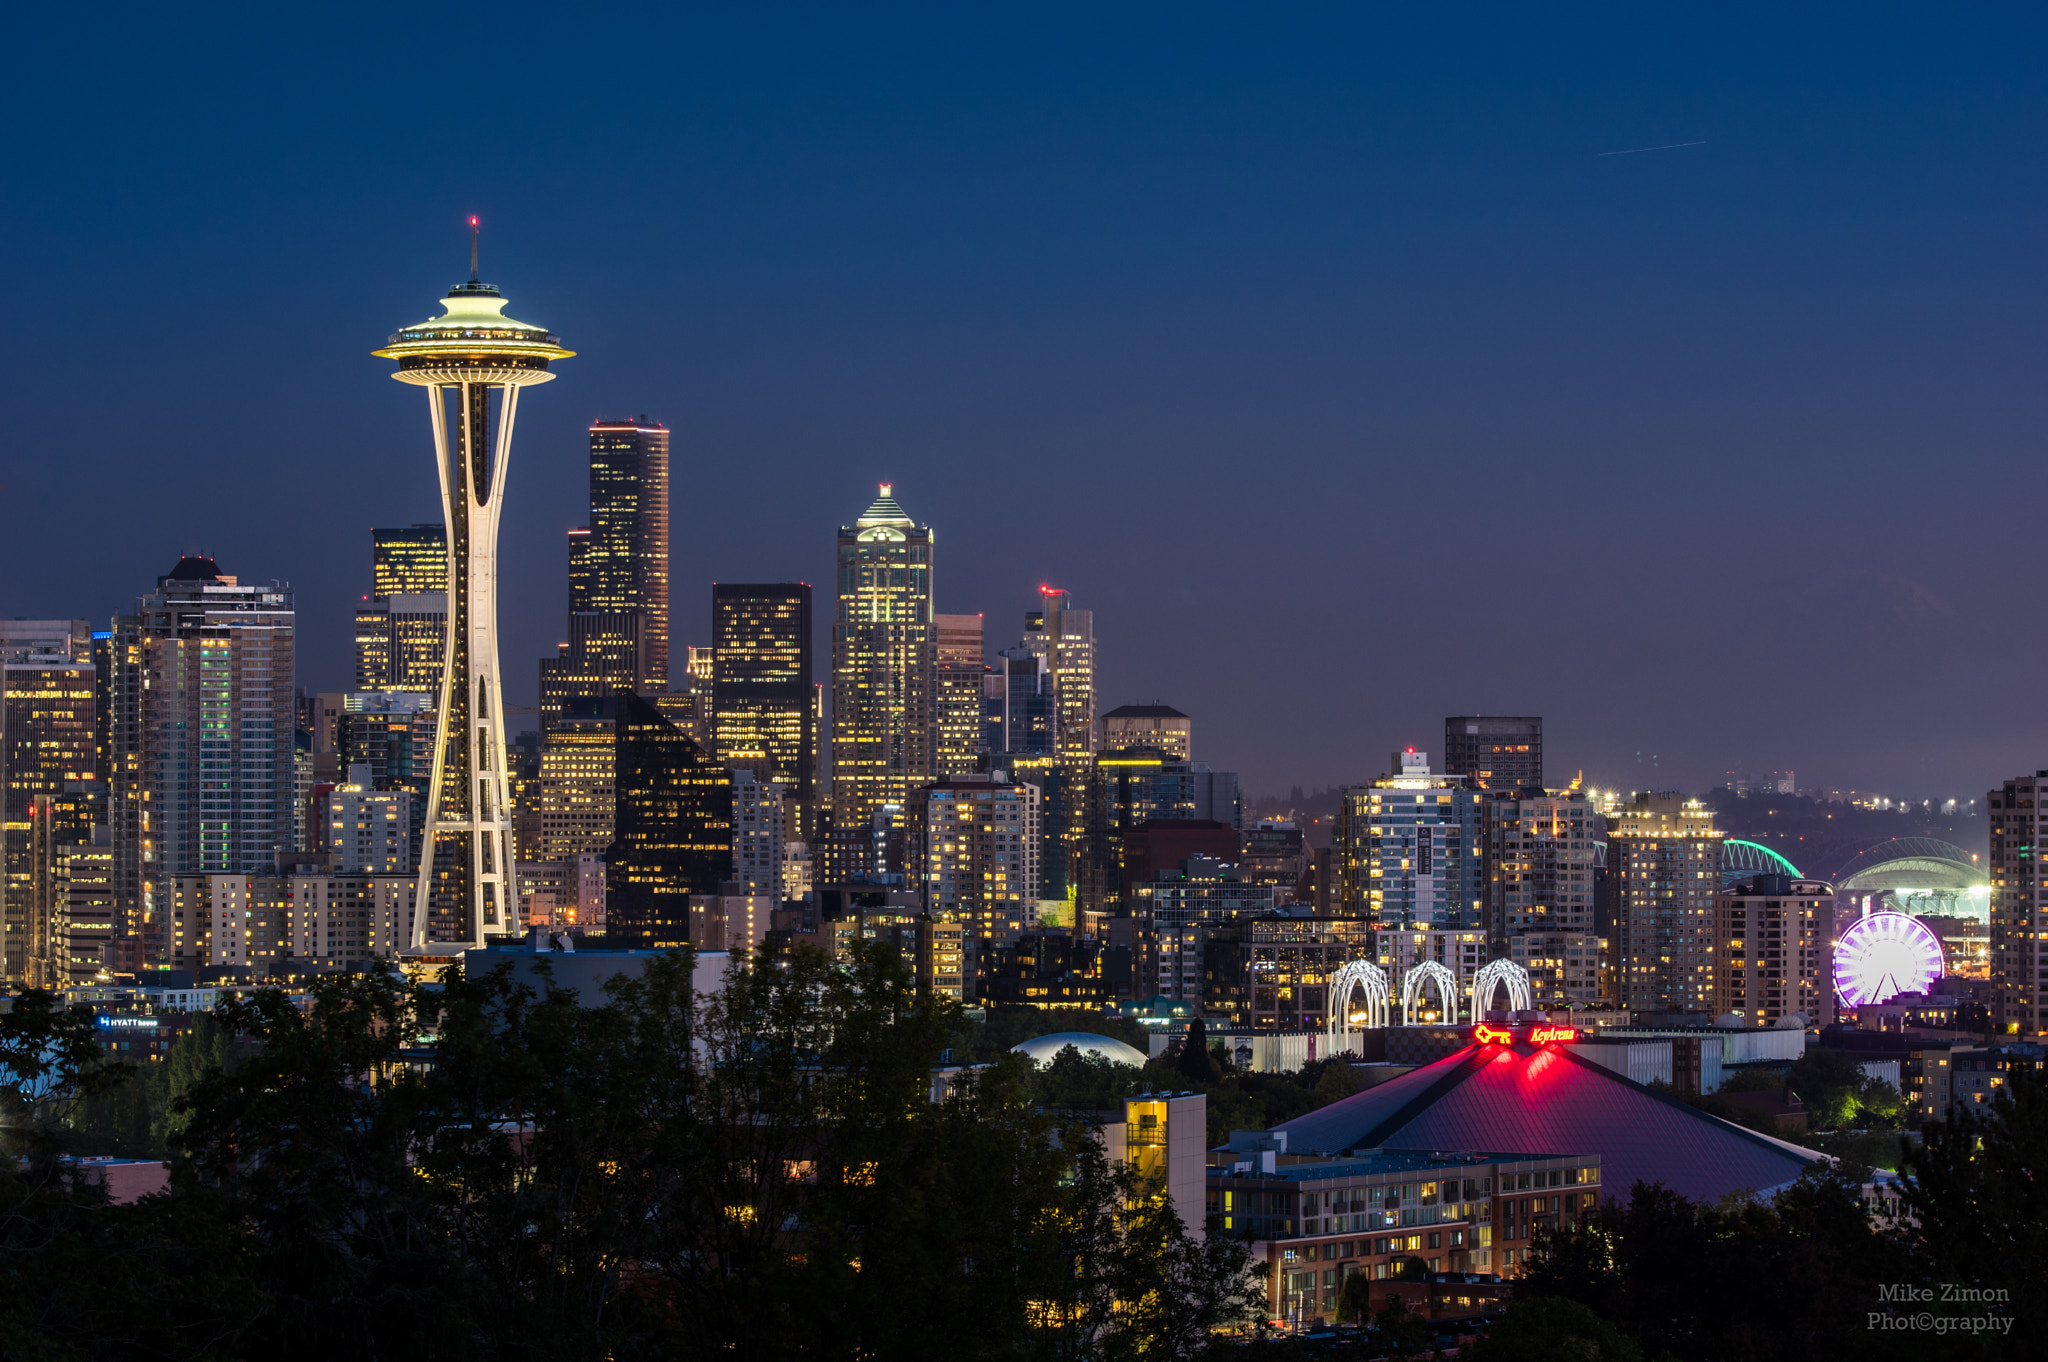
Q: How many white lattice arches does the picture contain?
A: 3